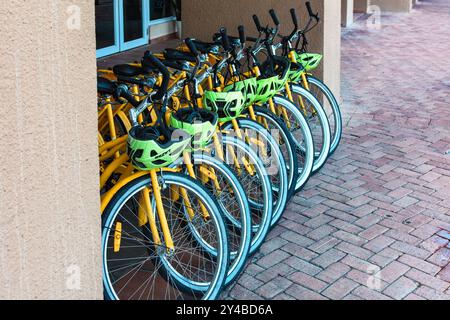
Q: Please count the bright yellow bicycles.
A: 8